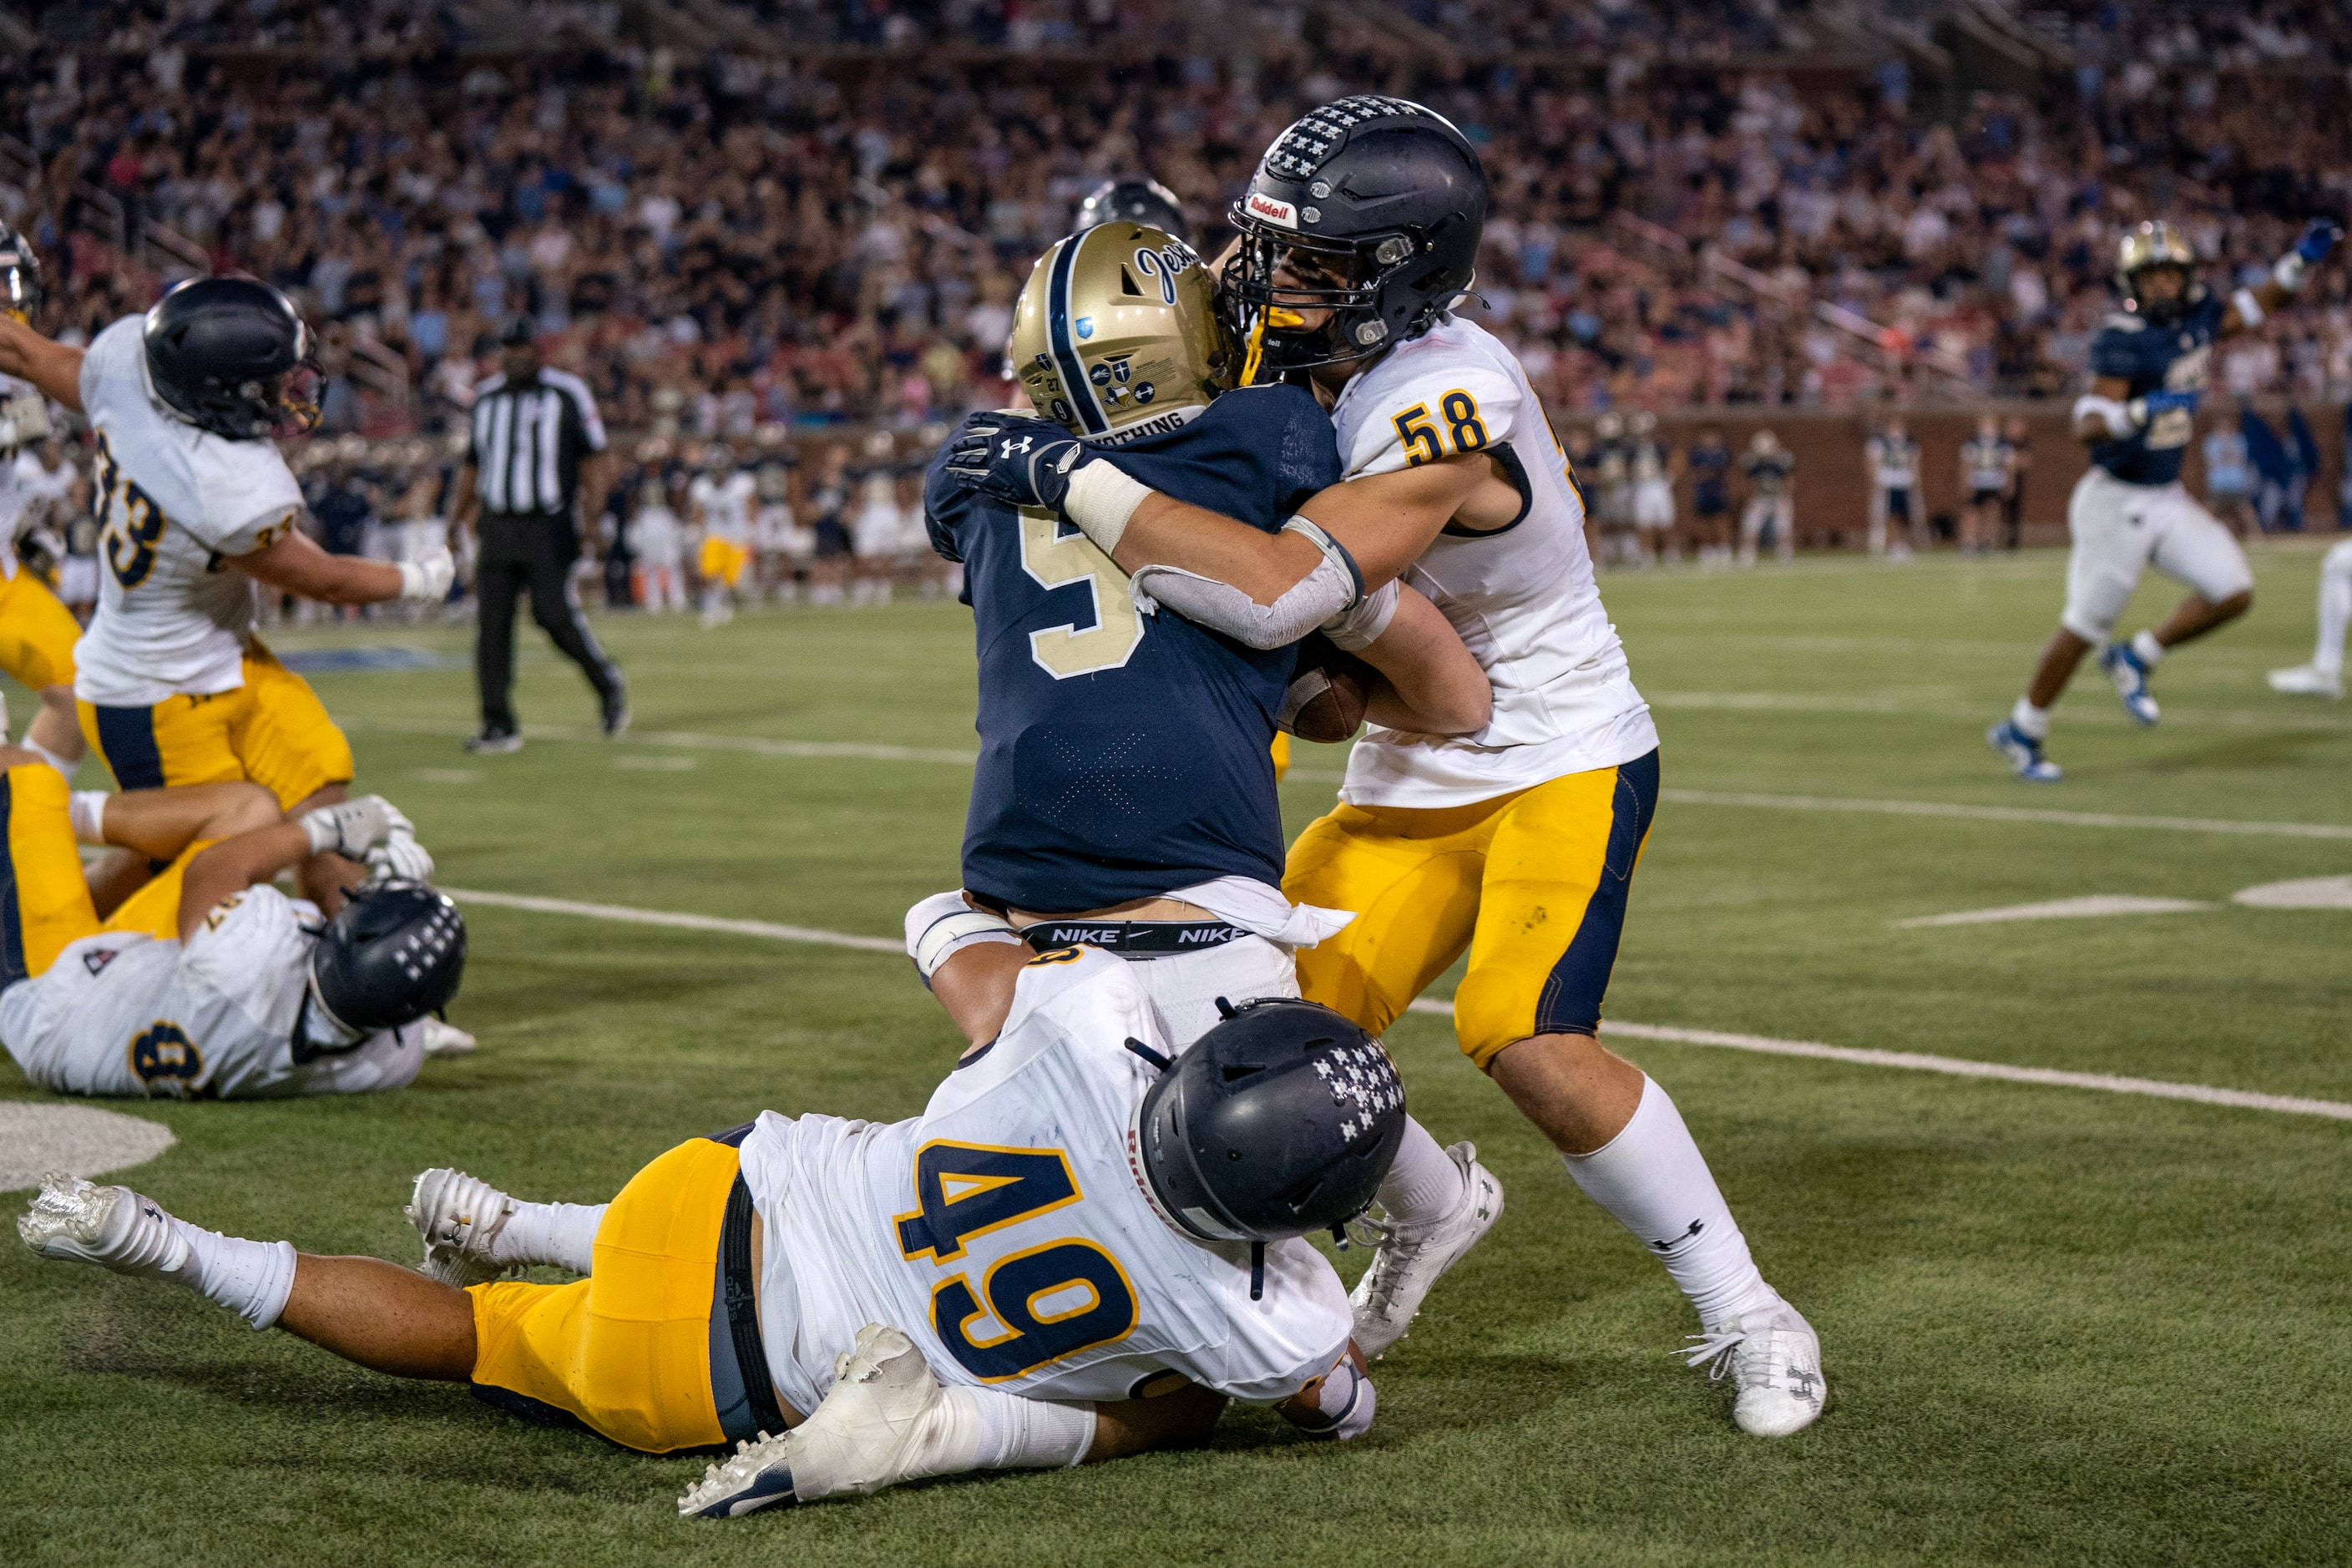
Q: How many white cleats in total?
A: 6